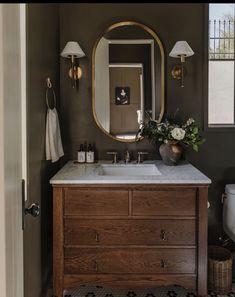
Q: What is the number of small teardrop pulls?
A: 4